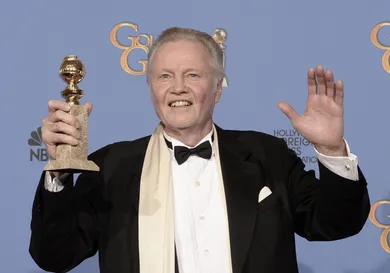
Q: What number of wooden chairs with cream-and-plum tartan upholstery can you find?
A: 0